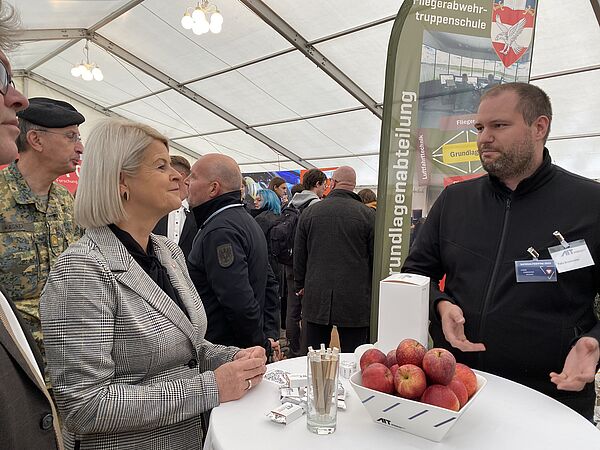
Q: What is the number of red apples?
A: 10